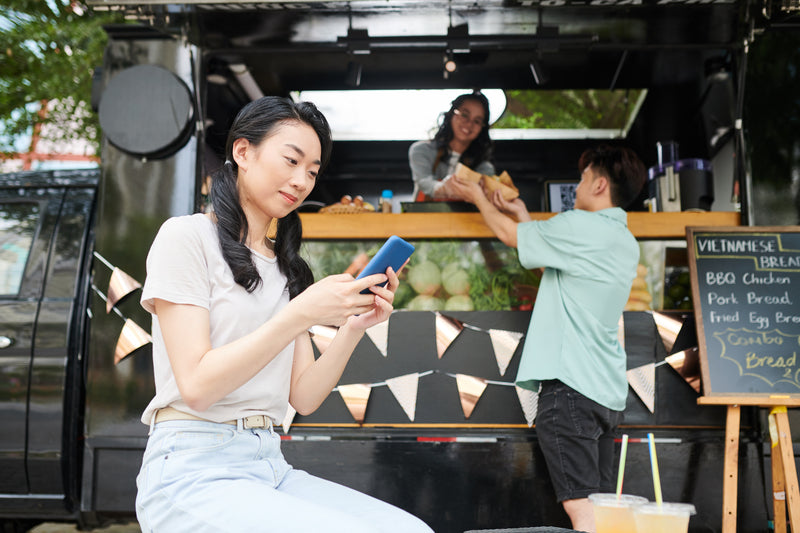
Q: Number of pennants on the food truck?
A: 15